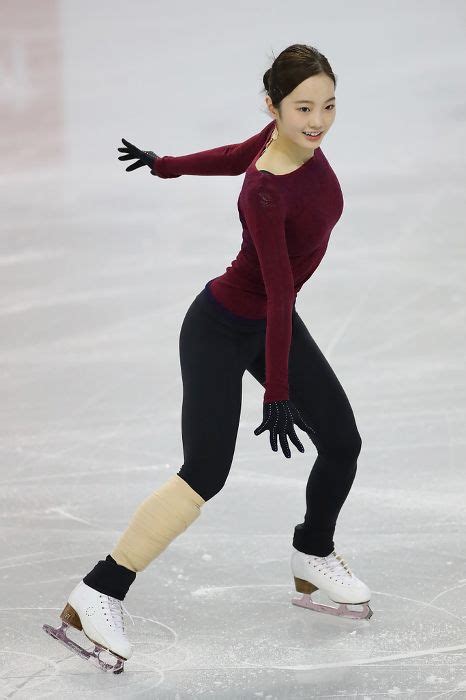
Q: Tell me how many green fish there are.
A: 0